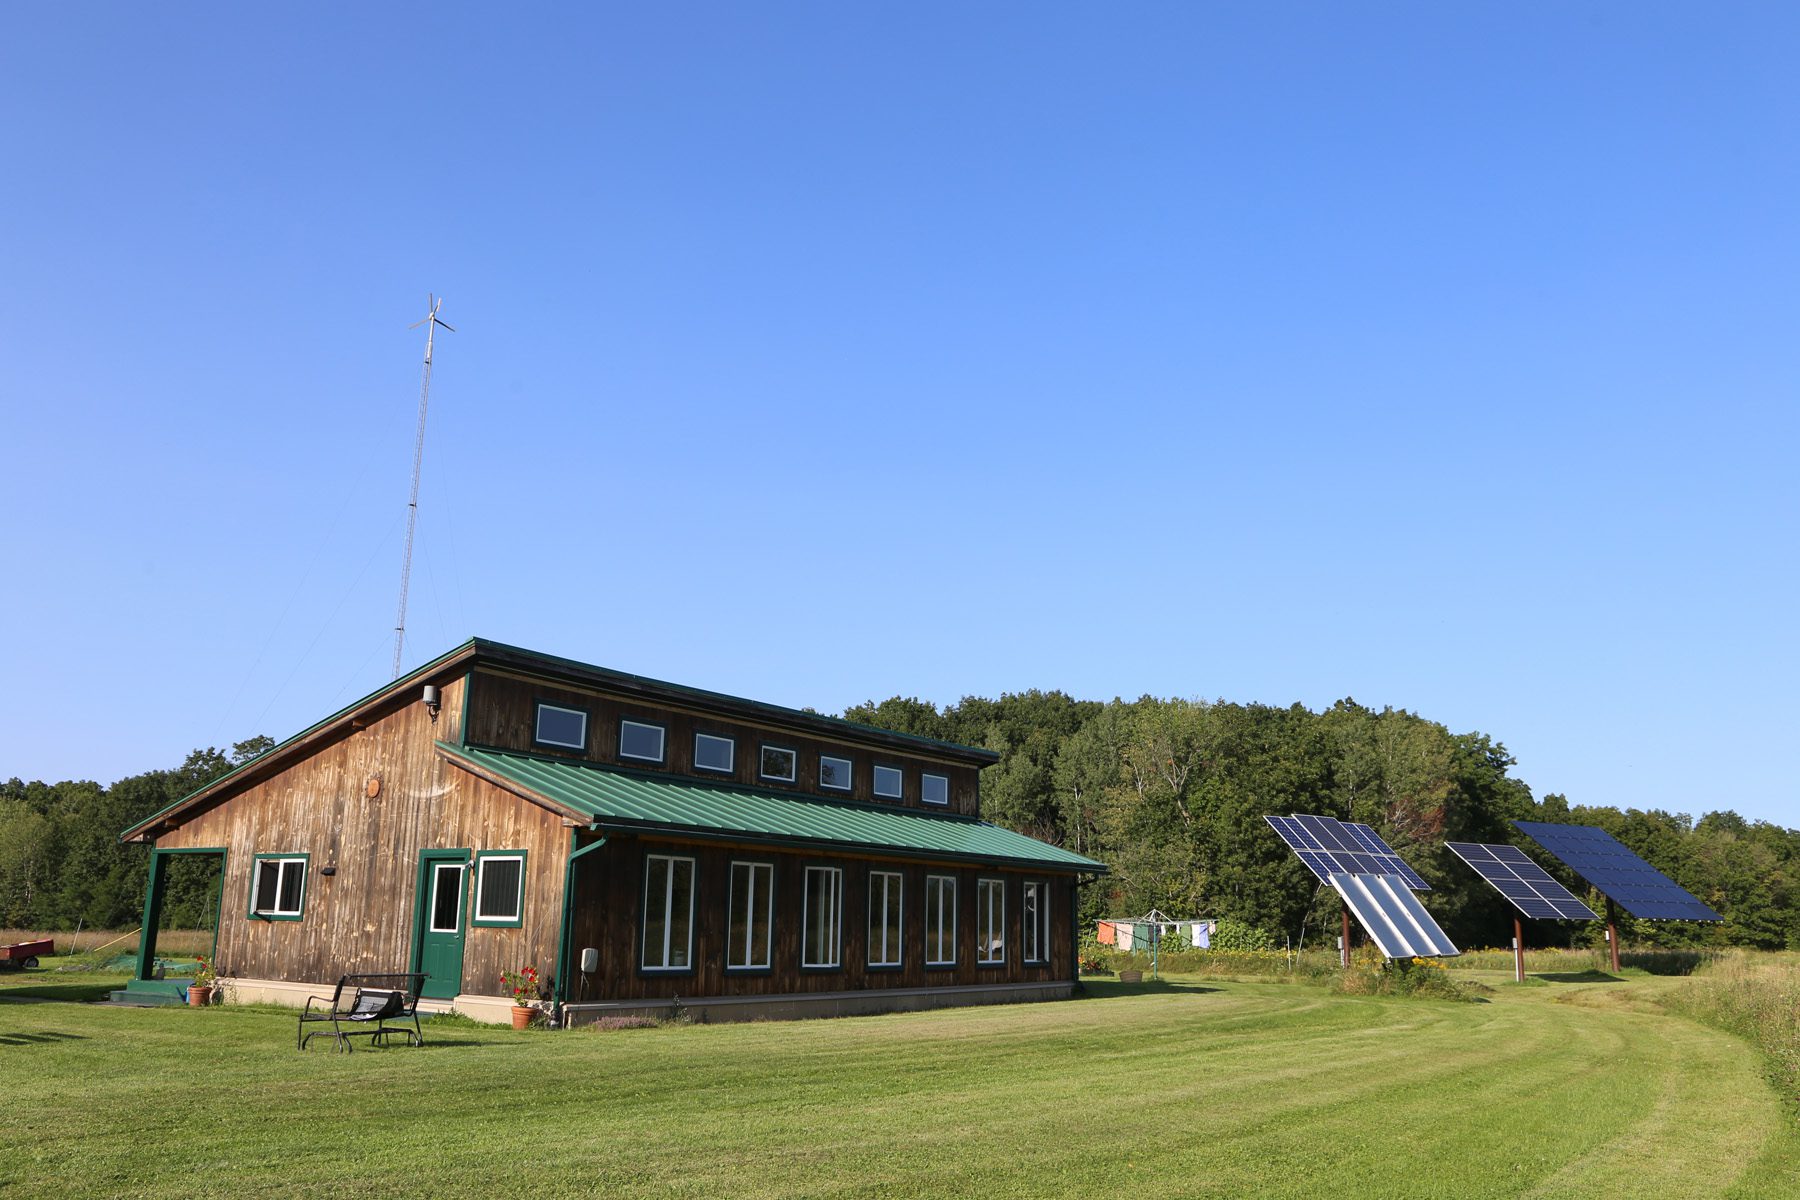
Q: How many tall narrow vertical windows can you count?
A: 7